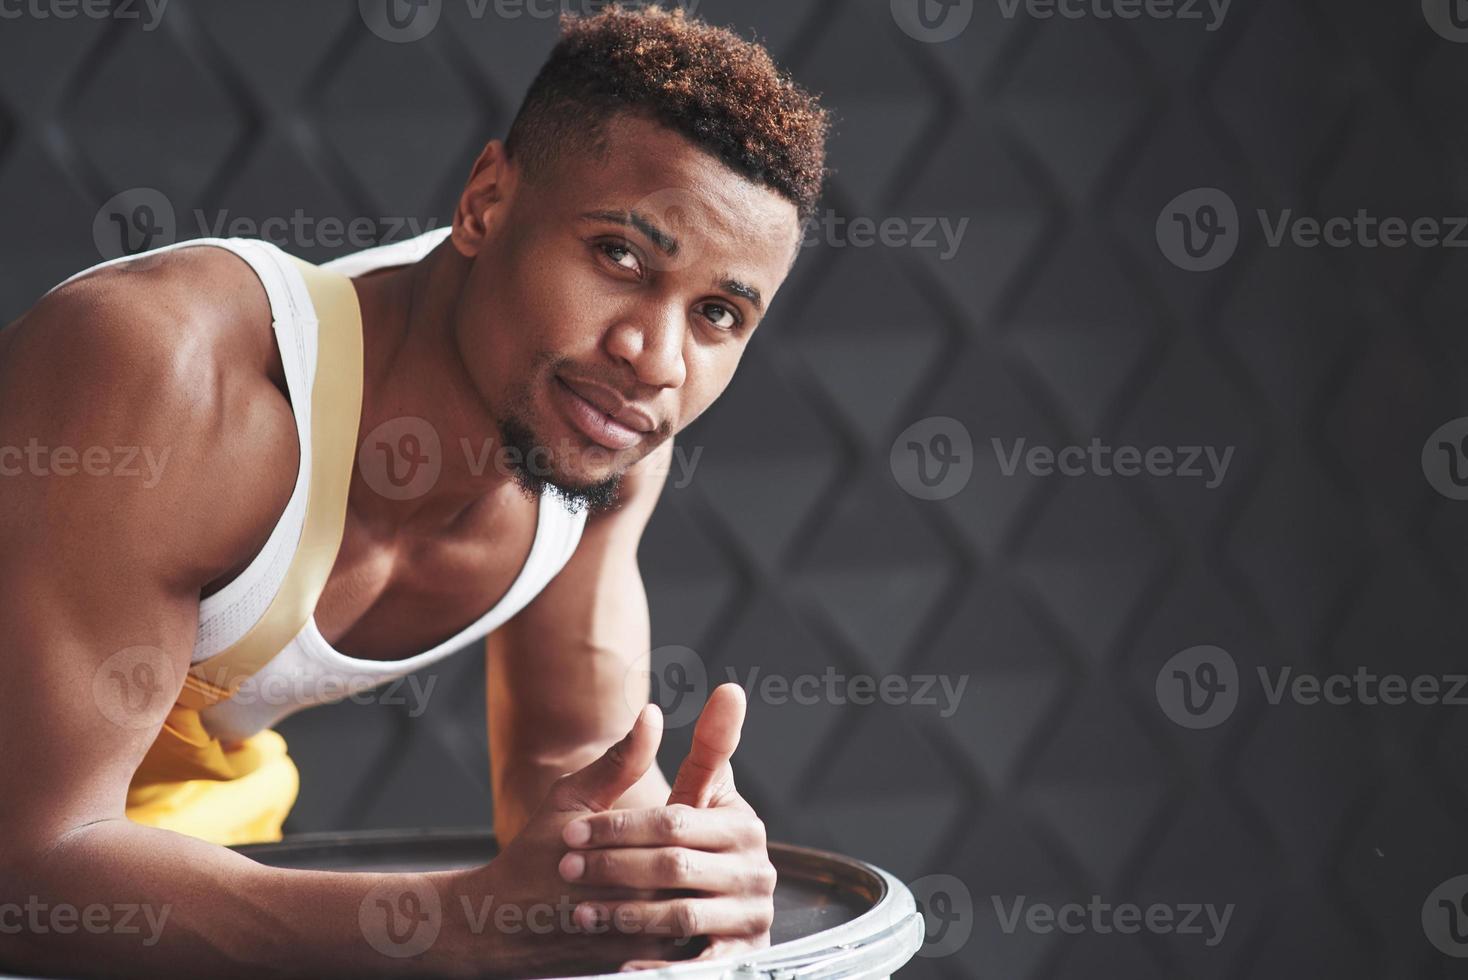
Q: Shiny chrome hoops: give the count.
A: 1